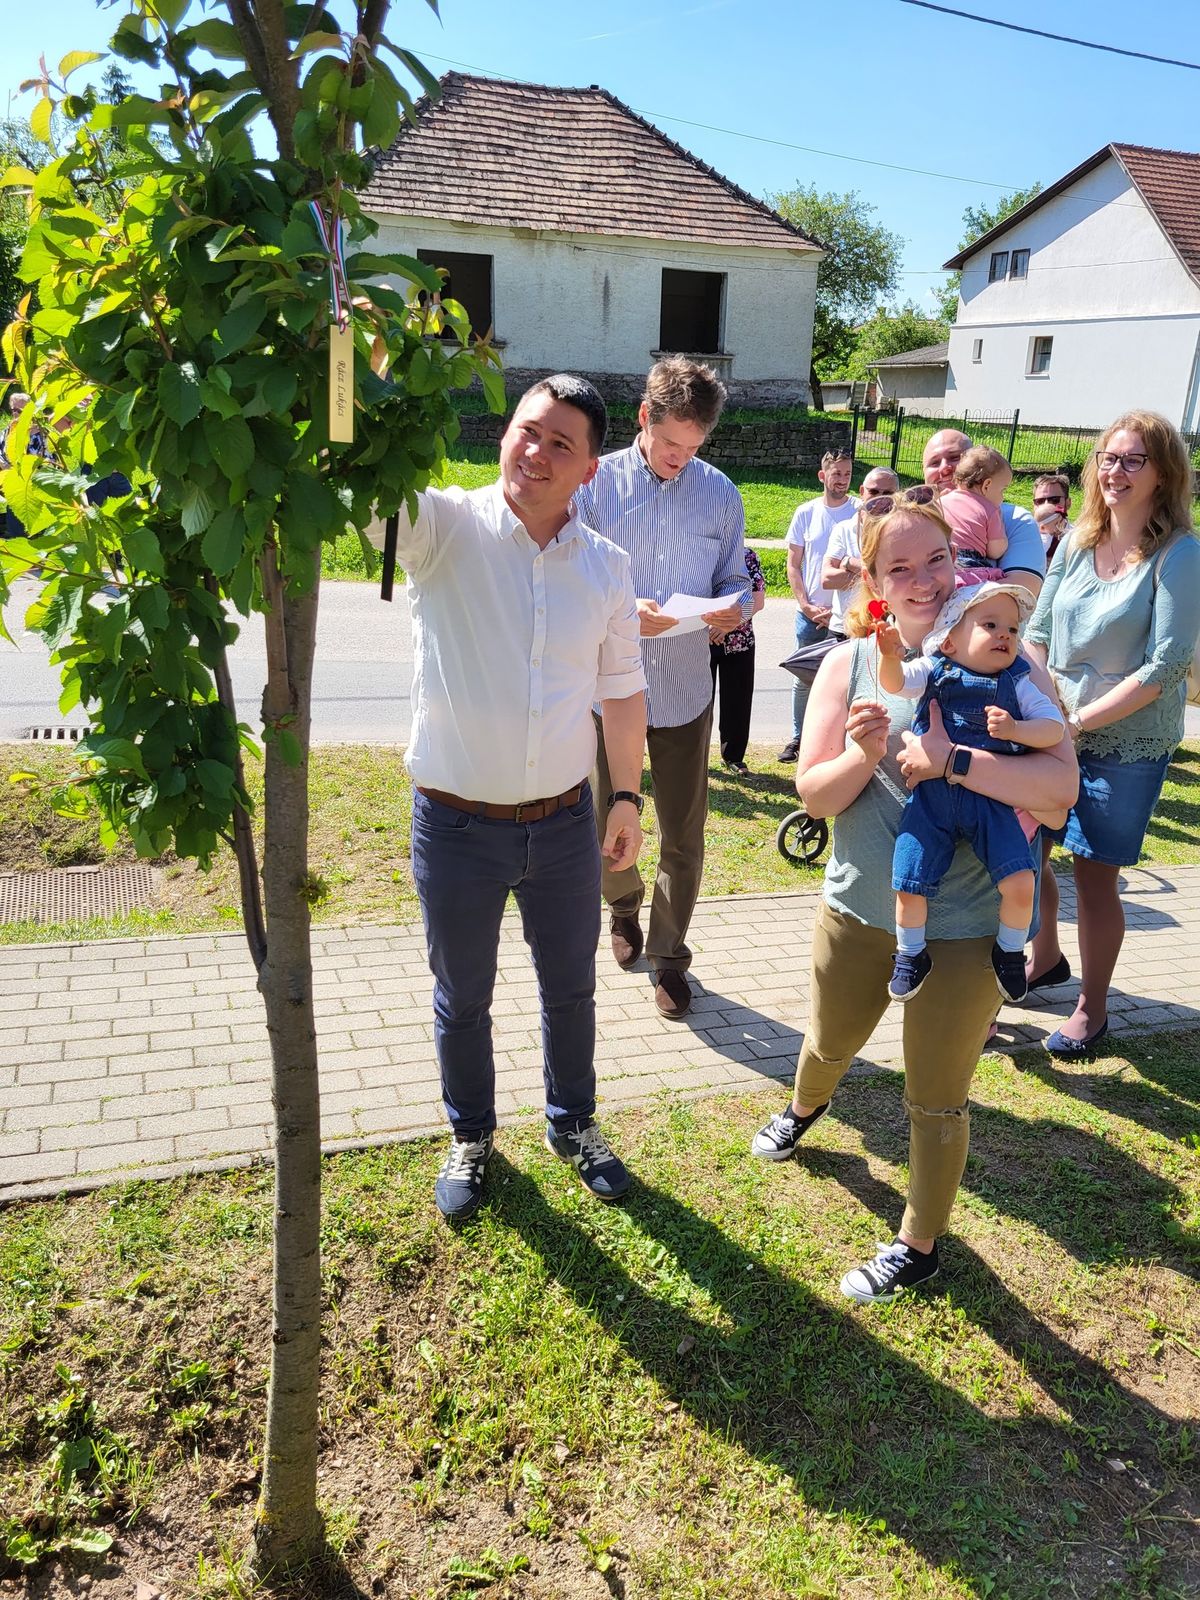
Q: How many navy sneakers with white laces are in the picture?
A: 2